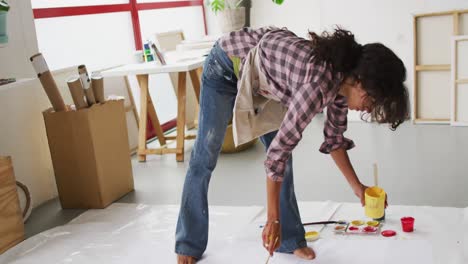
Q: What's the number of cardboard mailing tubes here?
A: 4